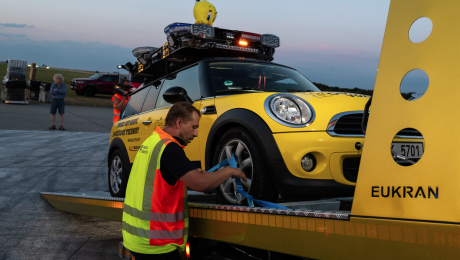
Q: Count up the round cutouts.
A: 3